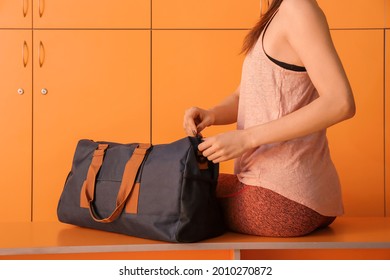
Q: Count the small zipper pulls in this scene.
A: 1